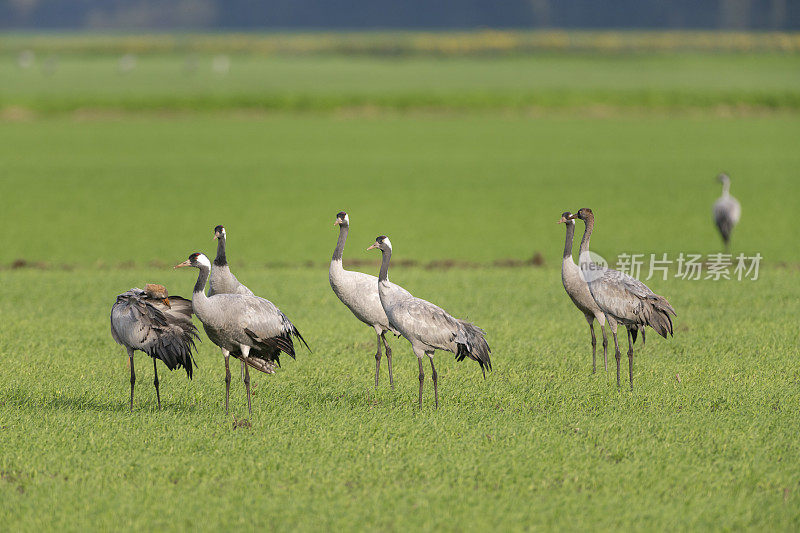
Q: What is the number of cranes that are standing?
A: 8